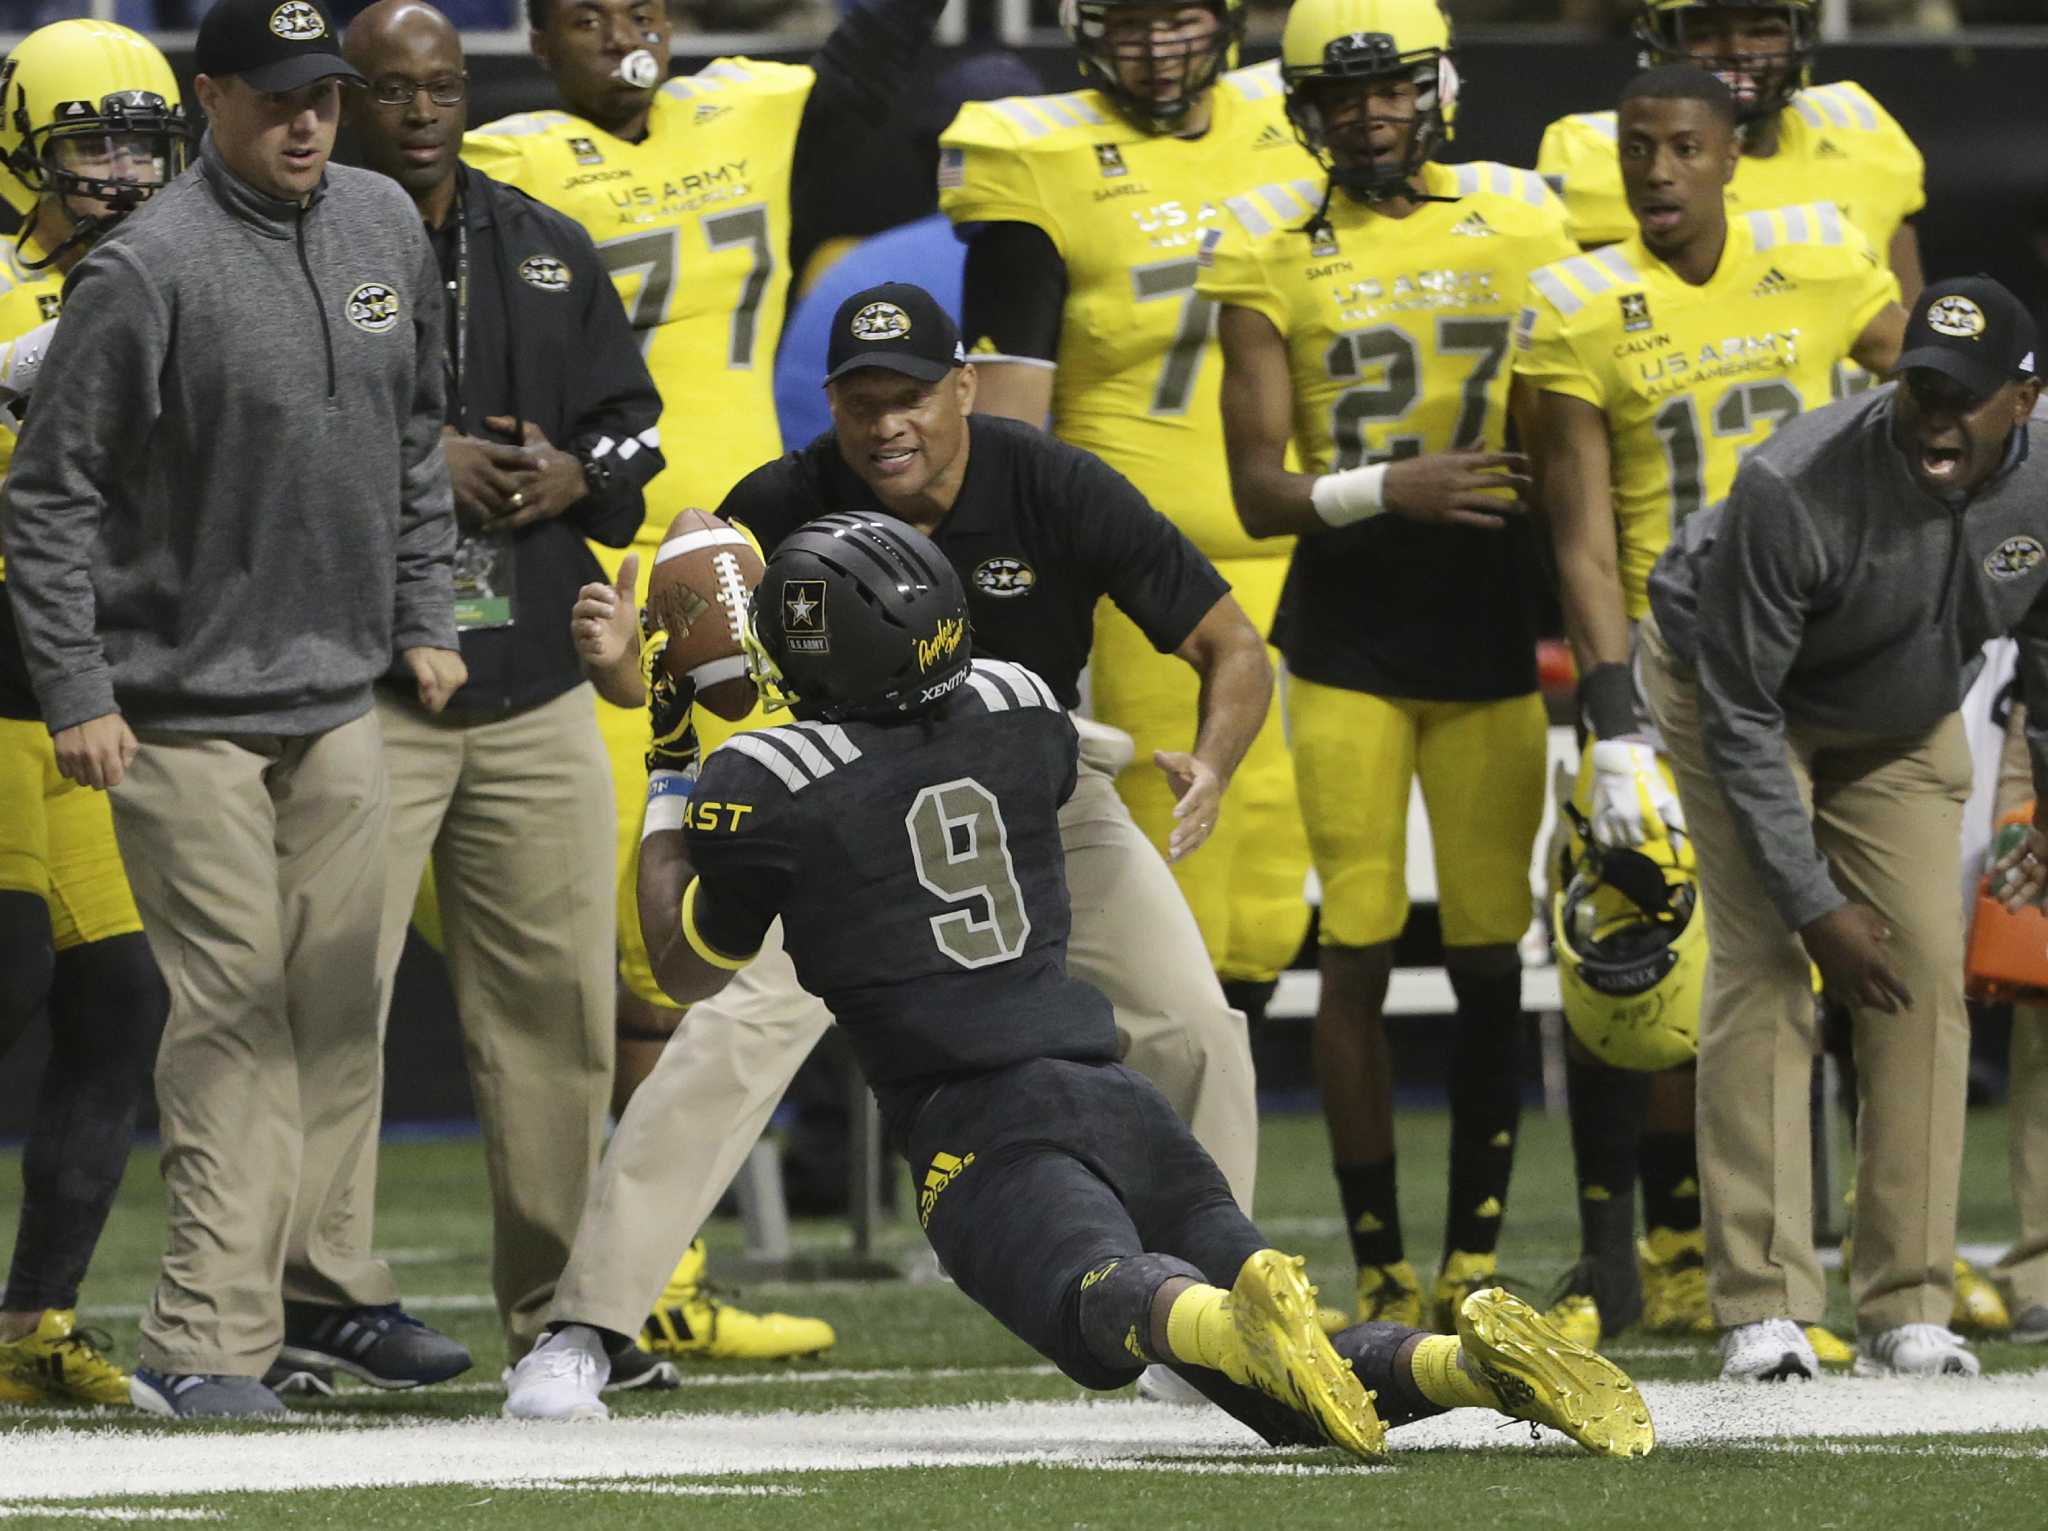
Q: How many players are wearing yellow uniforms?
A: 6